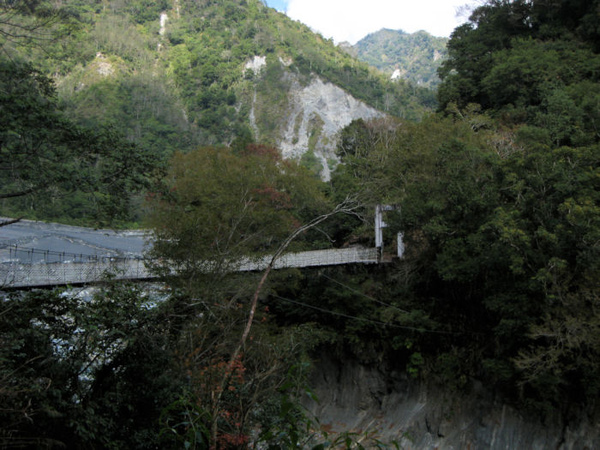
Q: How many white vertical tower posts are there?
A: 2